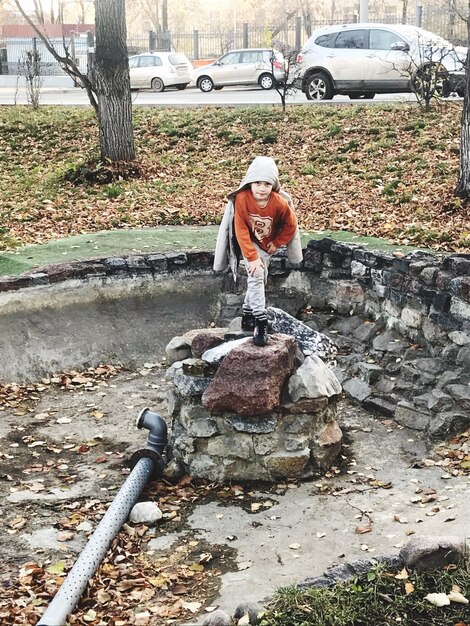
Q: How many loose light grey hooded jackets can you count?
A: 1